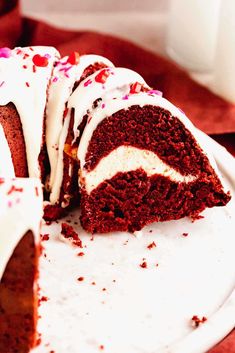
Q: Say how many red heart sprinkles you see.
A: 4